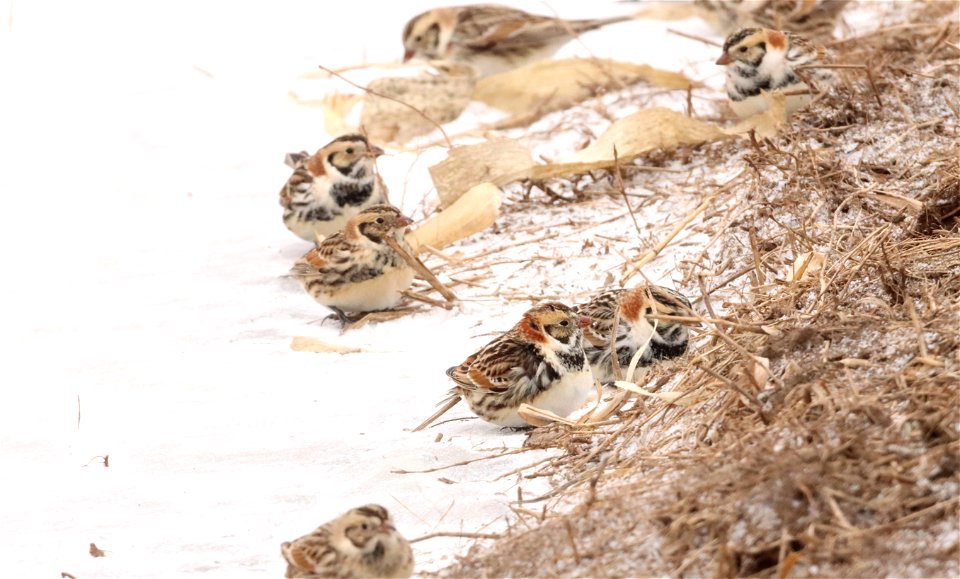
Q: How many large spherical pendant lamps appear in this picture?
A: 0